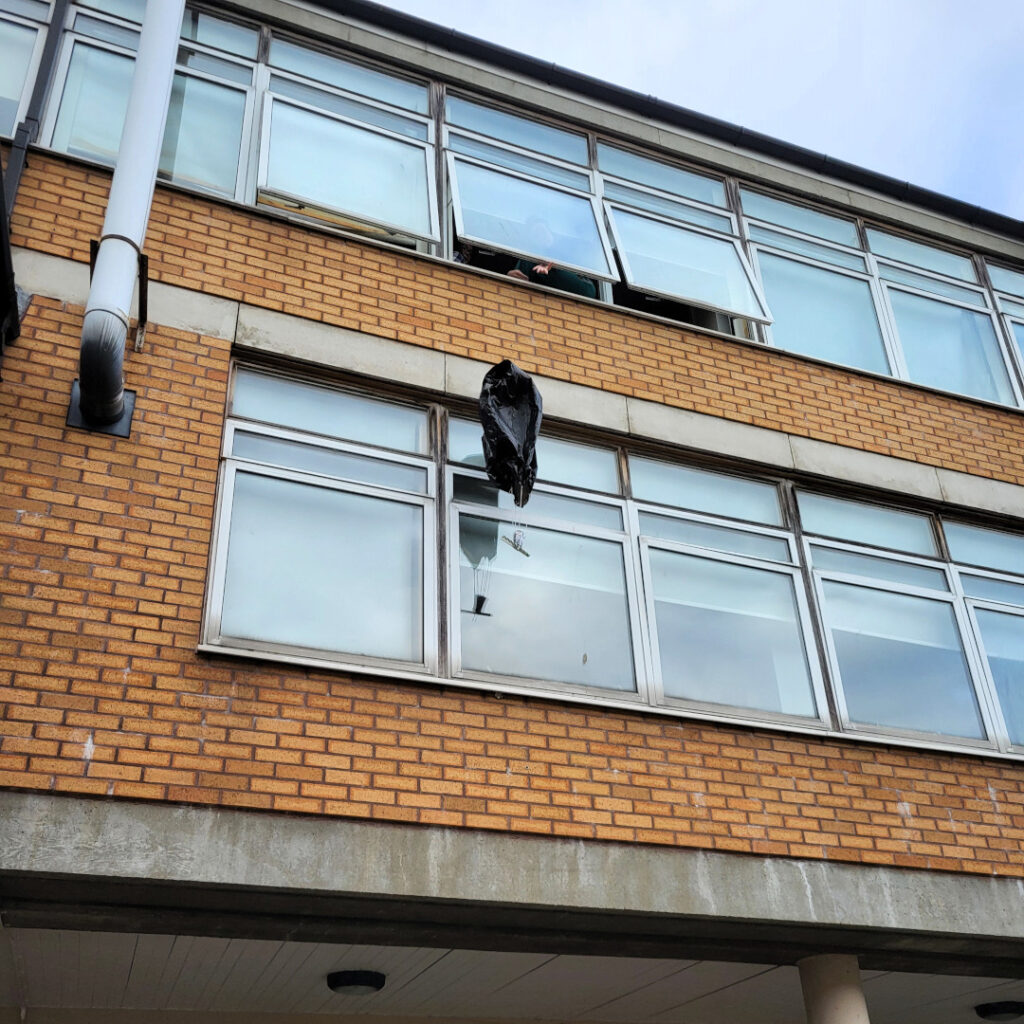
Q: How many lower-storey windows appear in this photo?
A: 5